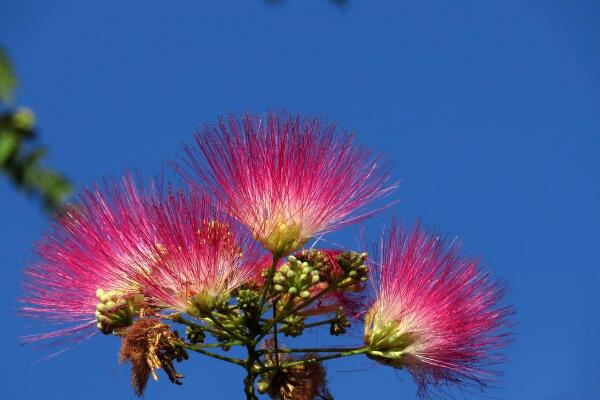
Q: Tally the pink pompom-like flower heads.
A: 4